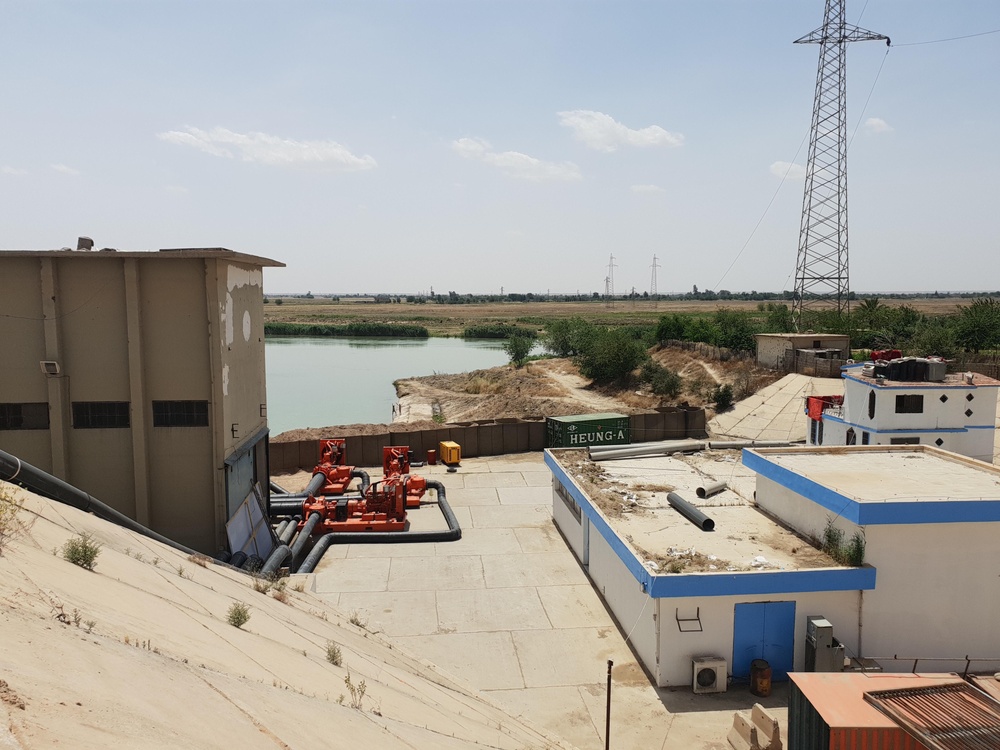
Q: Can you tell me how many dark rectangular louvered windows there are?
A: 3